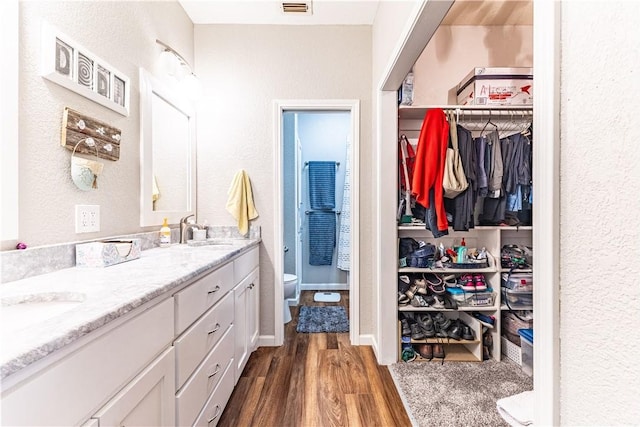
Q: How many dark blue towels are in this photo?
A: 2